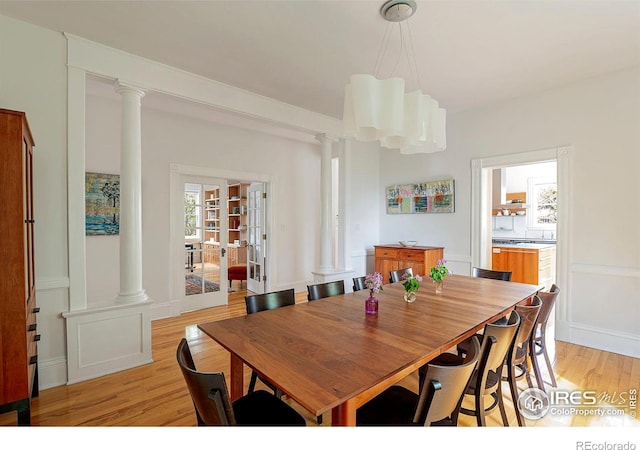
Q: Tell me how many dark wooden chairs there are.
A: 10